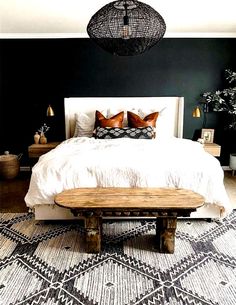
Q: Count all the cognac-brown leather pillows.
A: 2